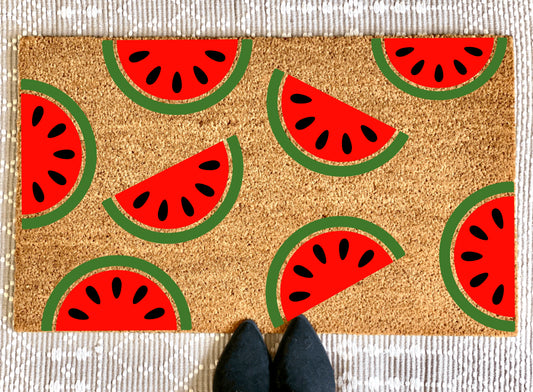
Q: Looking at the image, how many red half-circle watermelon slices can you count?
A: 8